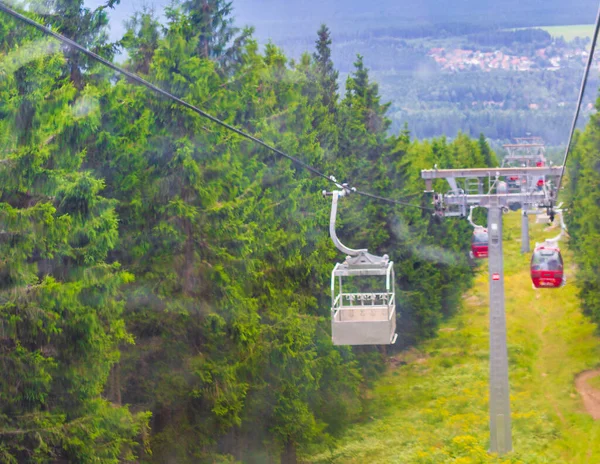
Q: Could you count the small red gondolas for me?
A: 2